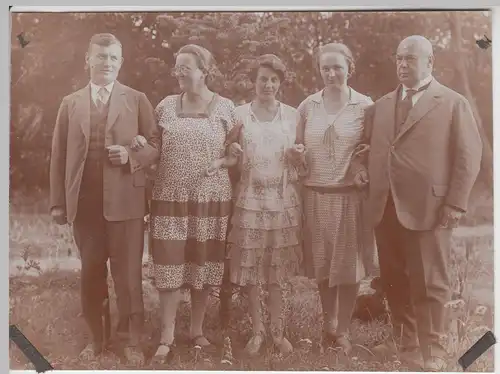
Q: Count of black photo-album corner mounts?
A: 2